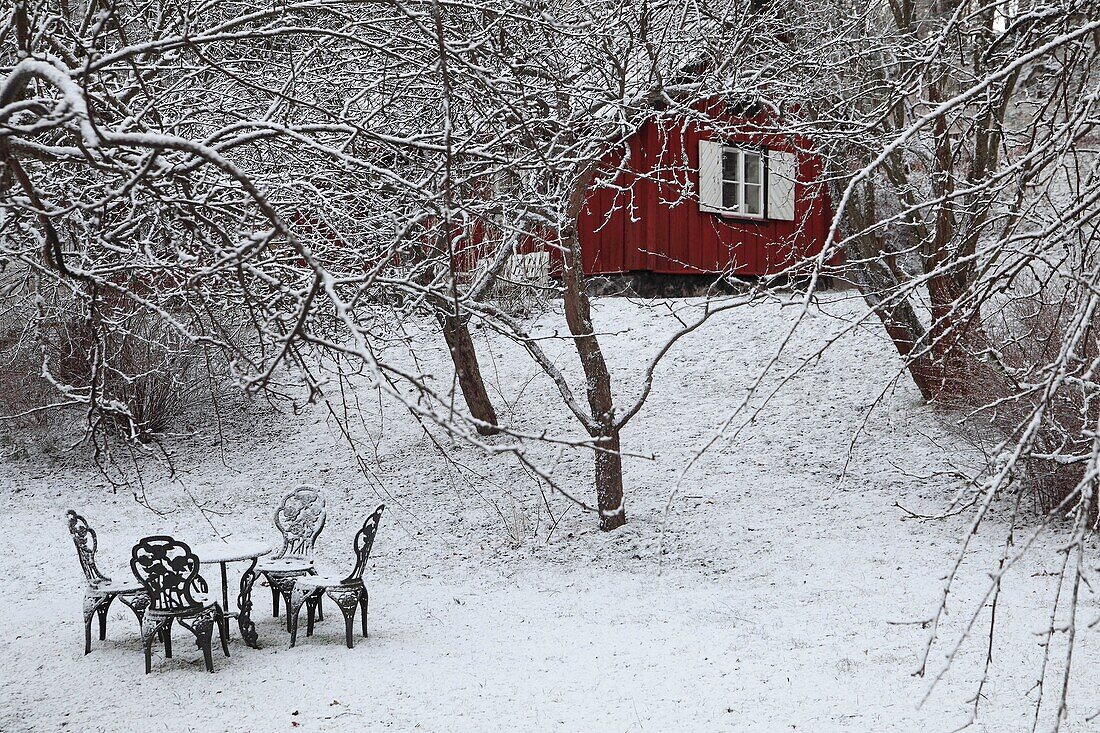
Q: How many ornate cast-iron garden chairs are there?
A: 4